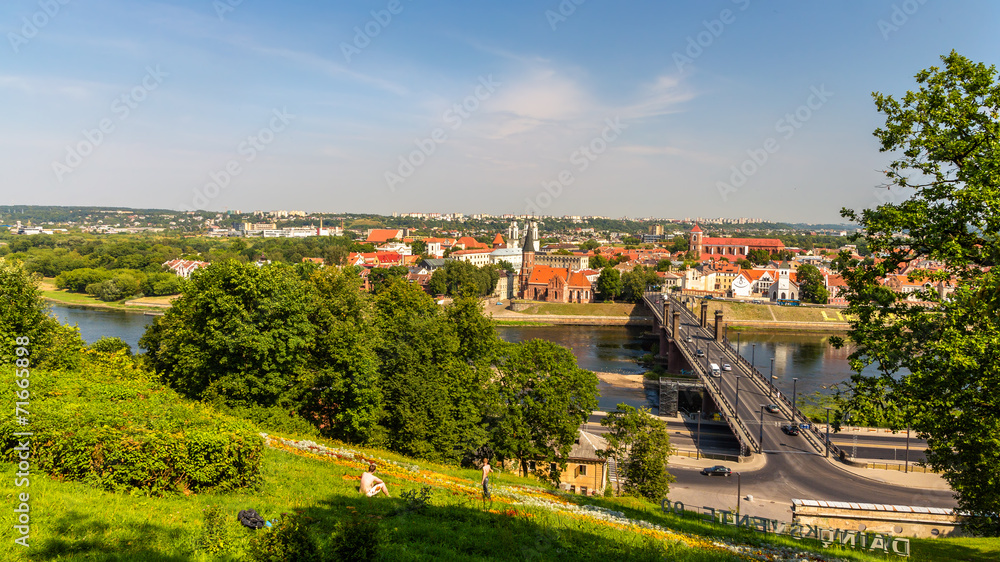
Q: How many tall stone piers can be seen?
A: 4